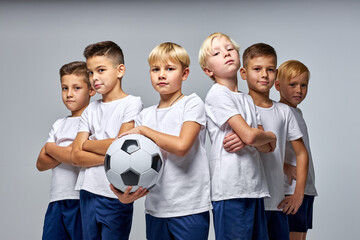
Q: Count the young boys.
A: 6